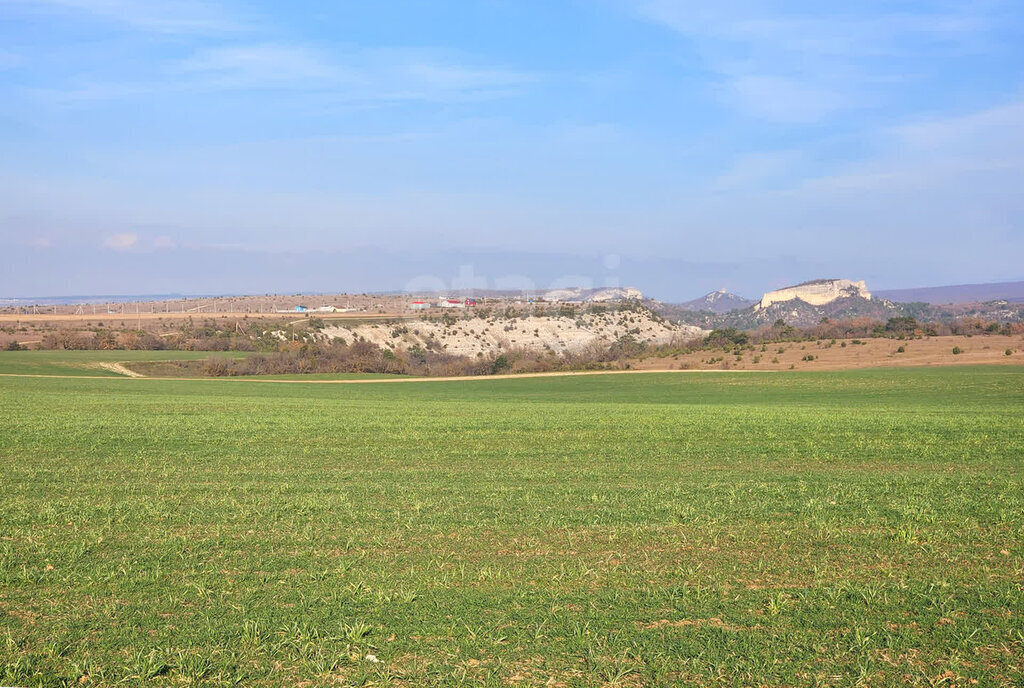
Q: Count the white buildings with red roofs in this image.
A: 2